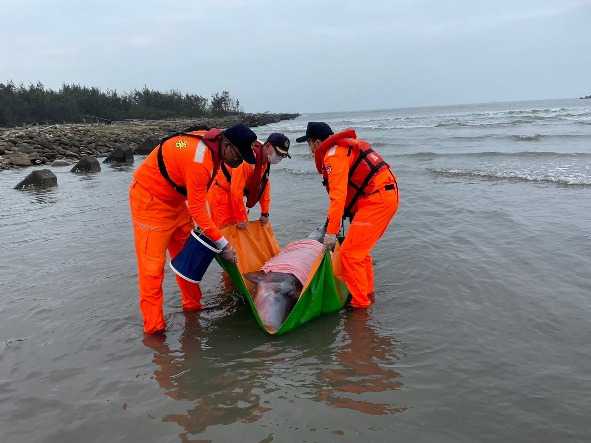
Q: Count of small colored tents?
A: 0